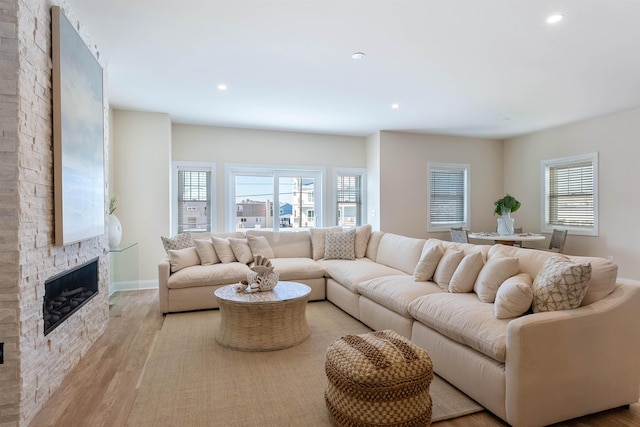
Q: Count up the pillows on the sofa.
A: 15